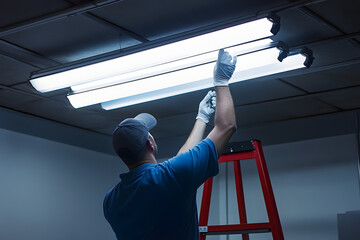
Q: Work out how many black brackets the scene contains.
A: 3